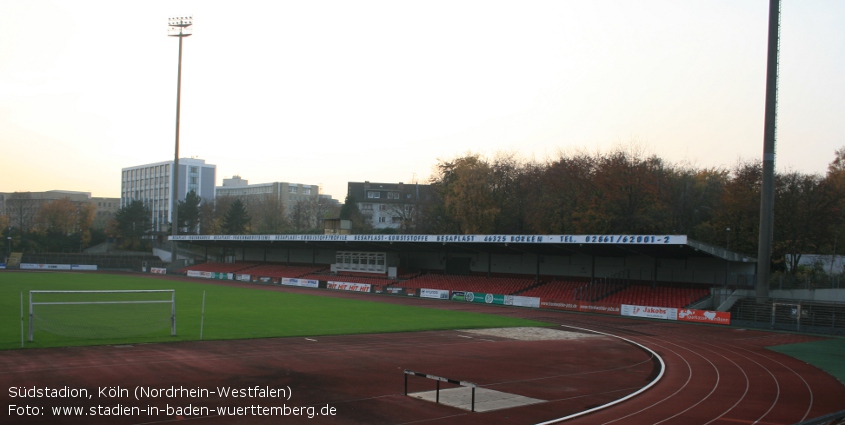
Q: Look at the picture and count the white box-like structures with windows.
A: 1